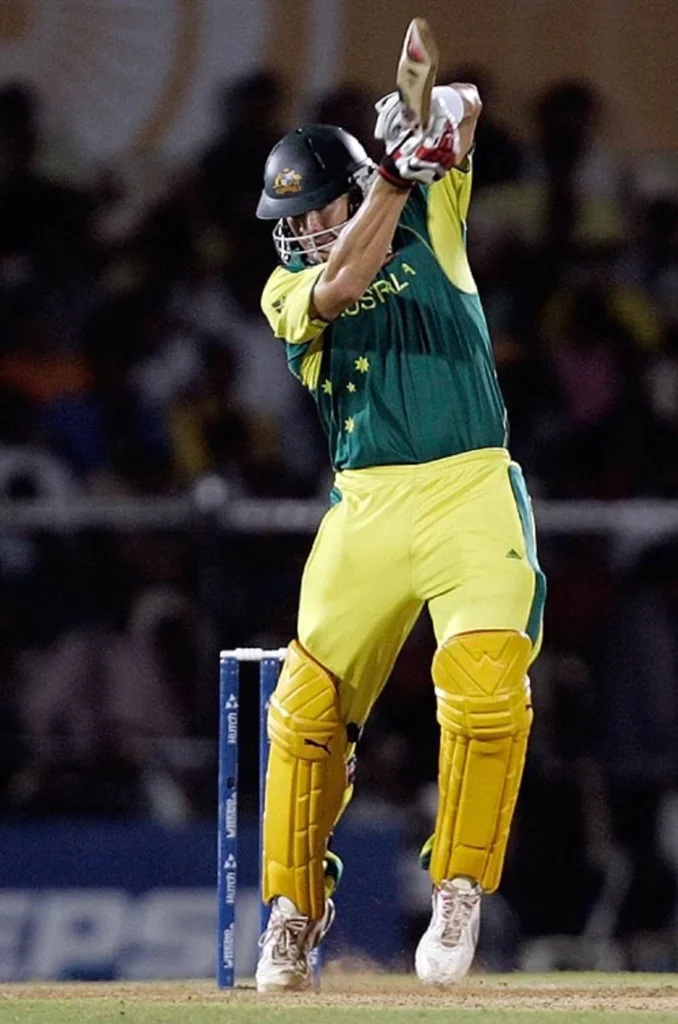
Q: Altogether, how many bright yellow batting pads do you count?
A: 2